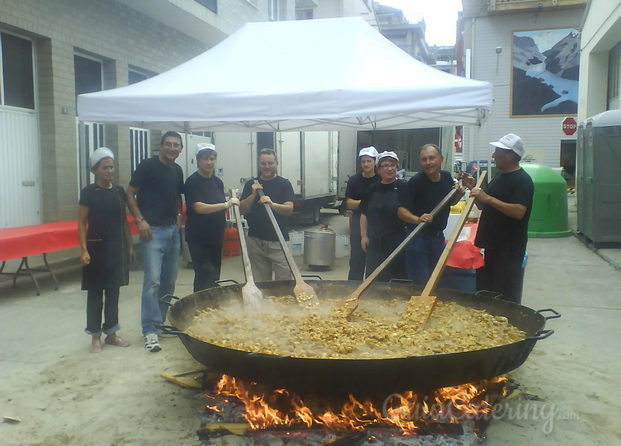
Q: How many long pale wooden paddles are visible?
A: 4